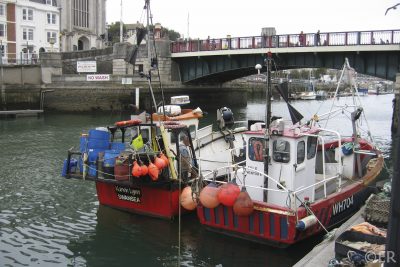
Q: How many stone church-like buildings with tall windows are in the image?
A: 1